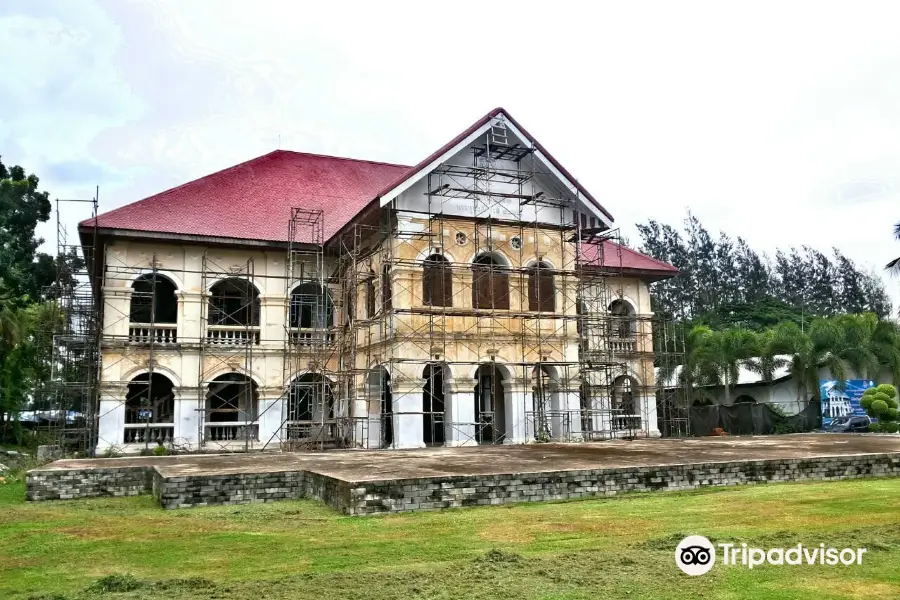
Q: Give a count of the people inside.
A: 0